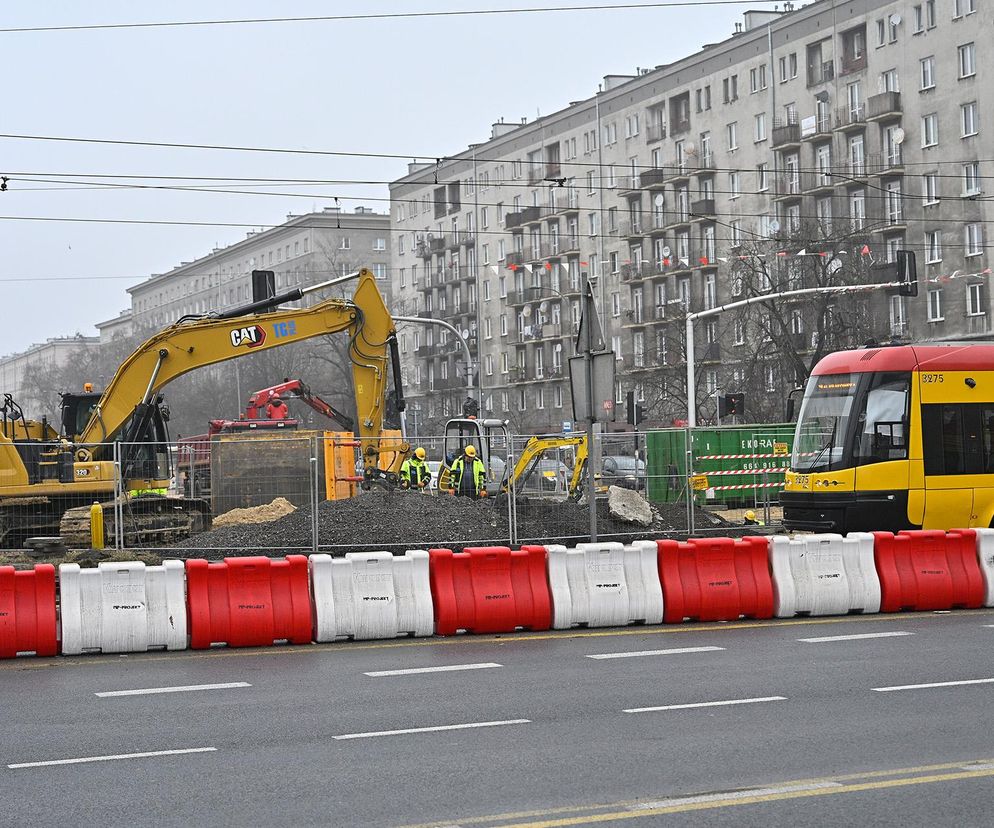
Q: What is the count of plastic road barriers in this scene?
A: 10